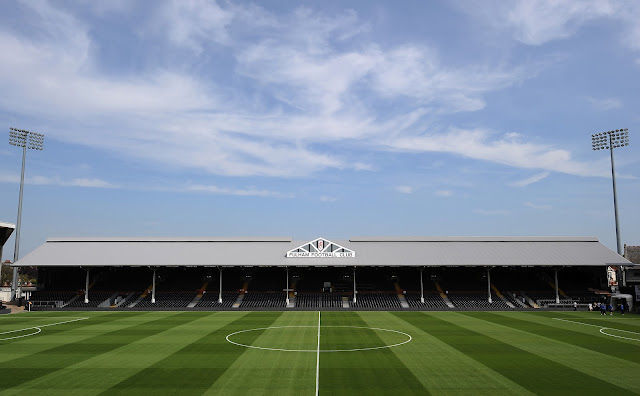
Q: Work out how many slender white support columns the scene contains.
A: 8